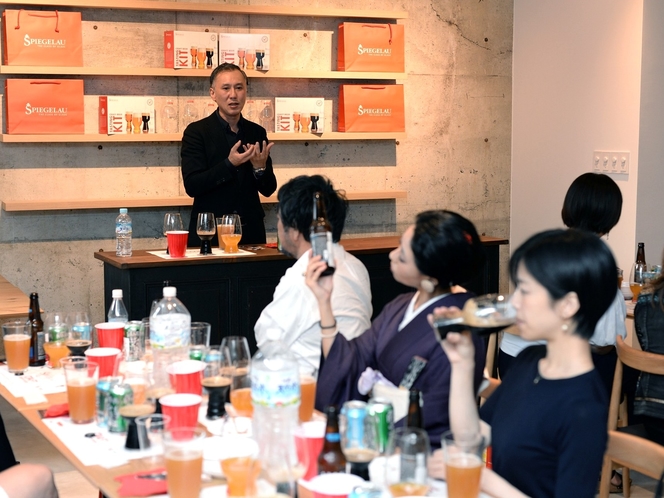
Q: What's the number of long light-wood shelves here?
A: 4